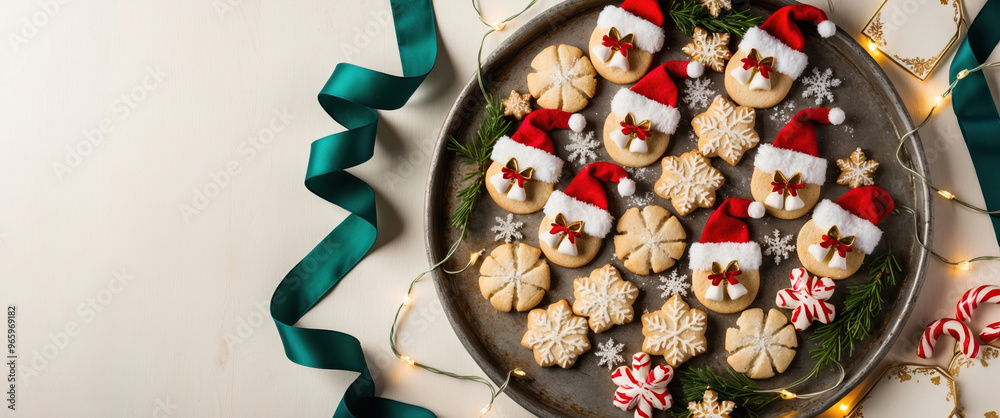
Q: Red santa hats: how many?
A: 8